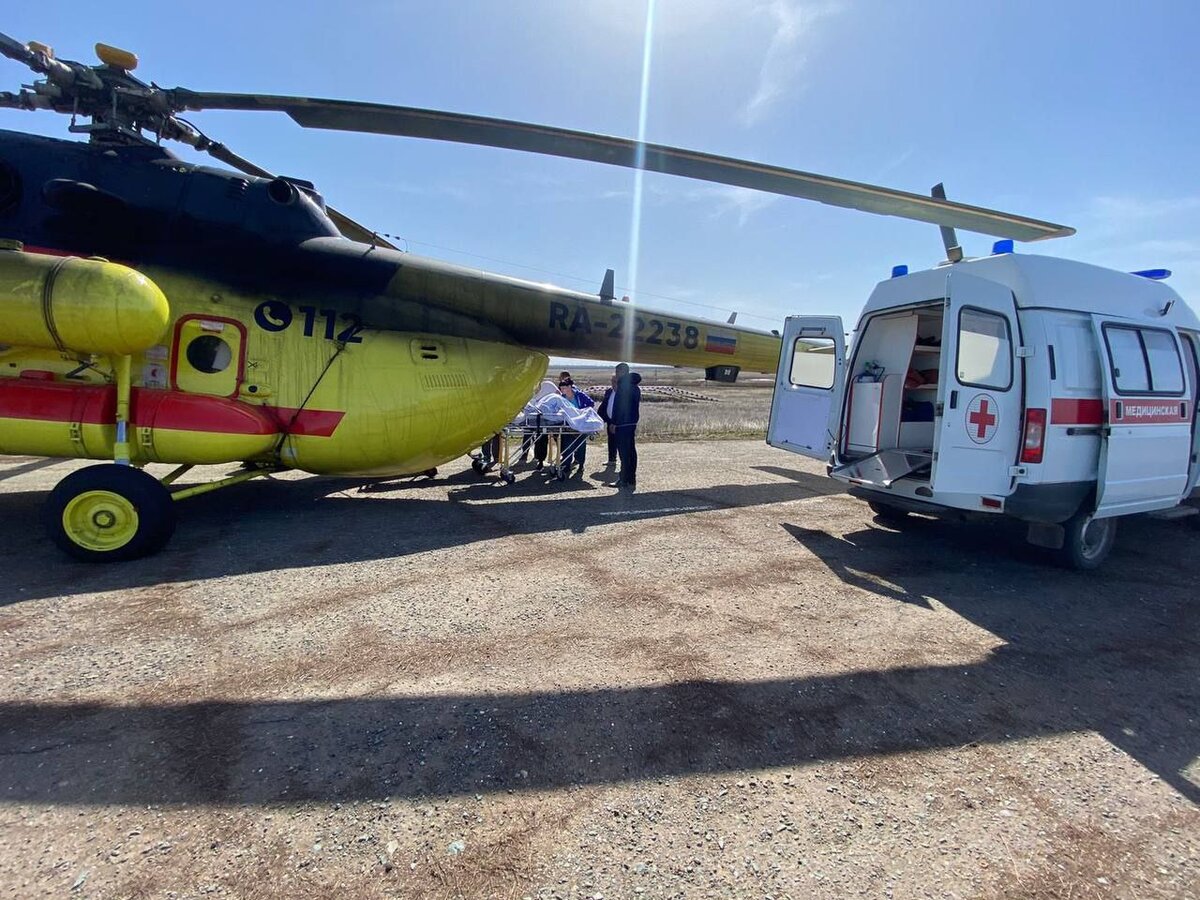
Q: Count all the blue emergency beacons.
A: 3